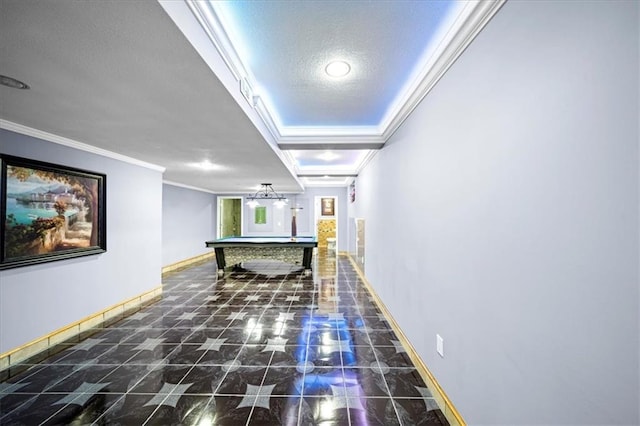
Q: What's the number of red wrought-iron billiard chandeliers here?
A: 0